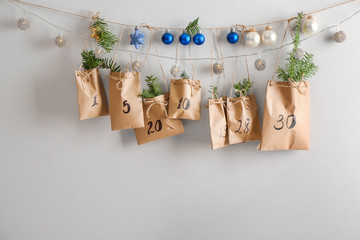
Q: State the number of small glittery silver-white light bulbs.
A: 9